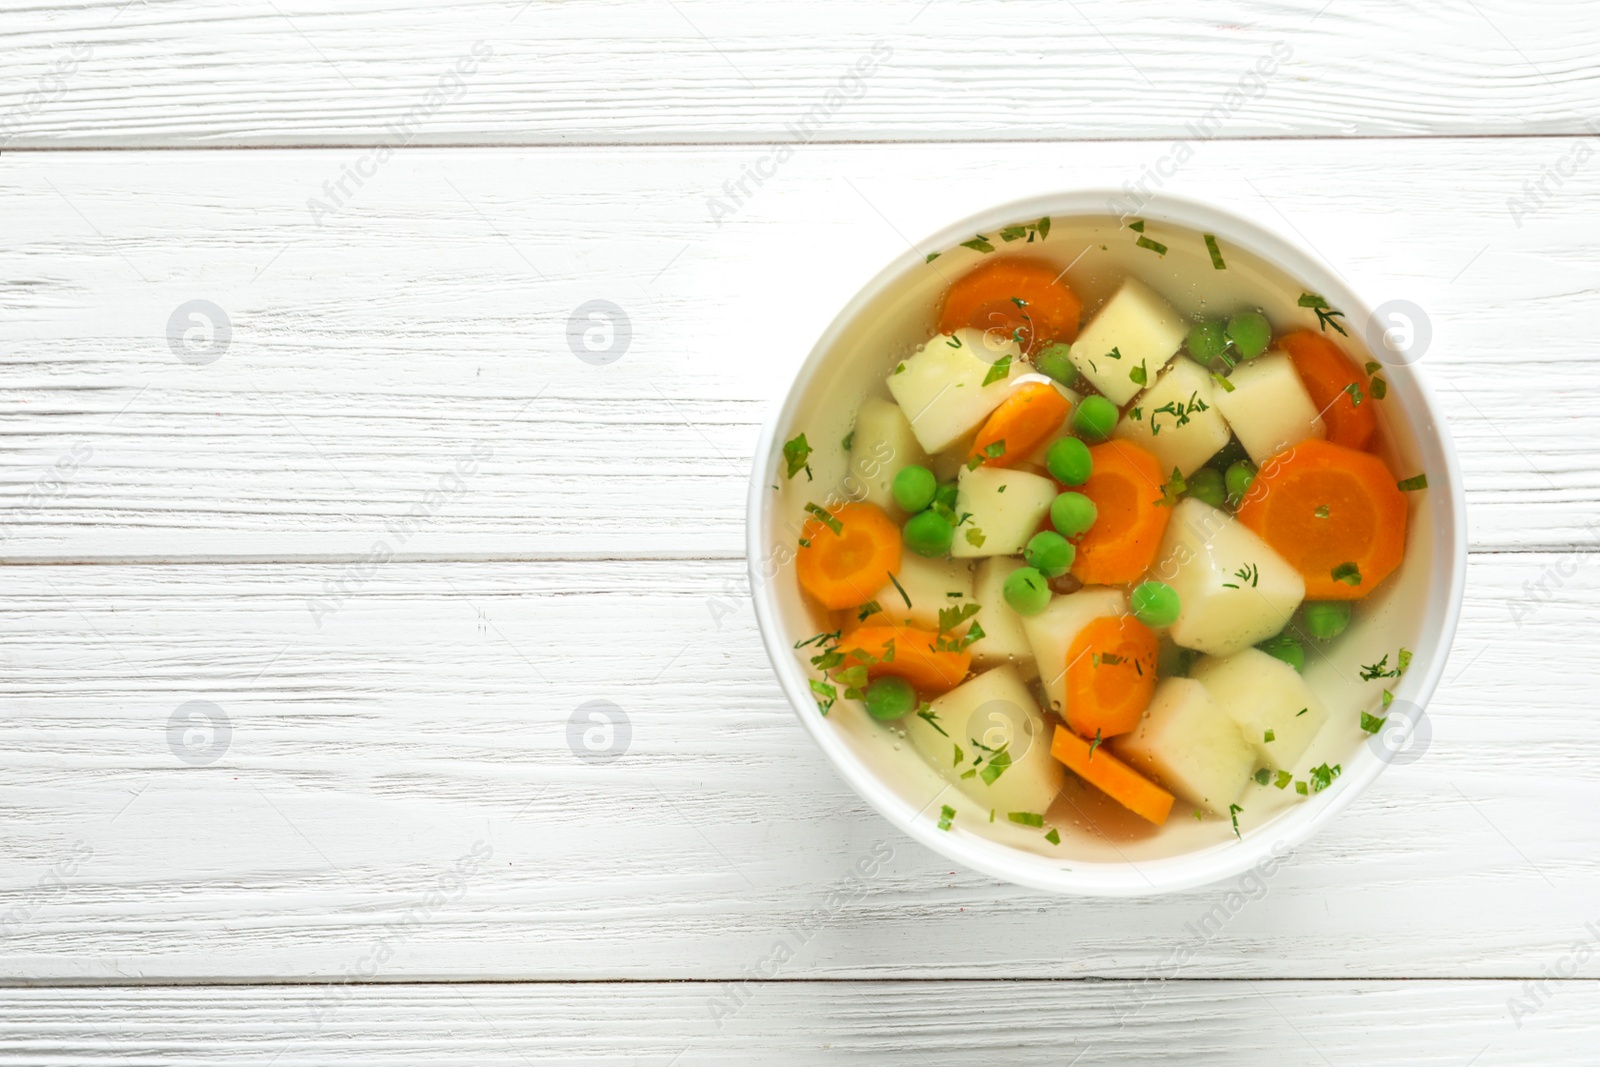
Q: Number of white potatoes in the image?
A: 13